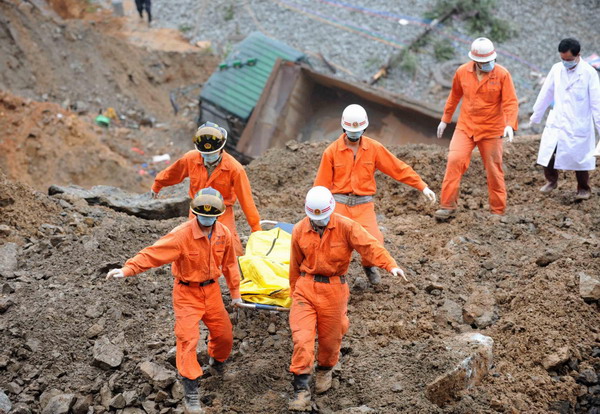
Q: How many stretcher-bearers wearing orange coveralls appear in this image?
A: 4